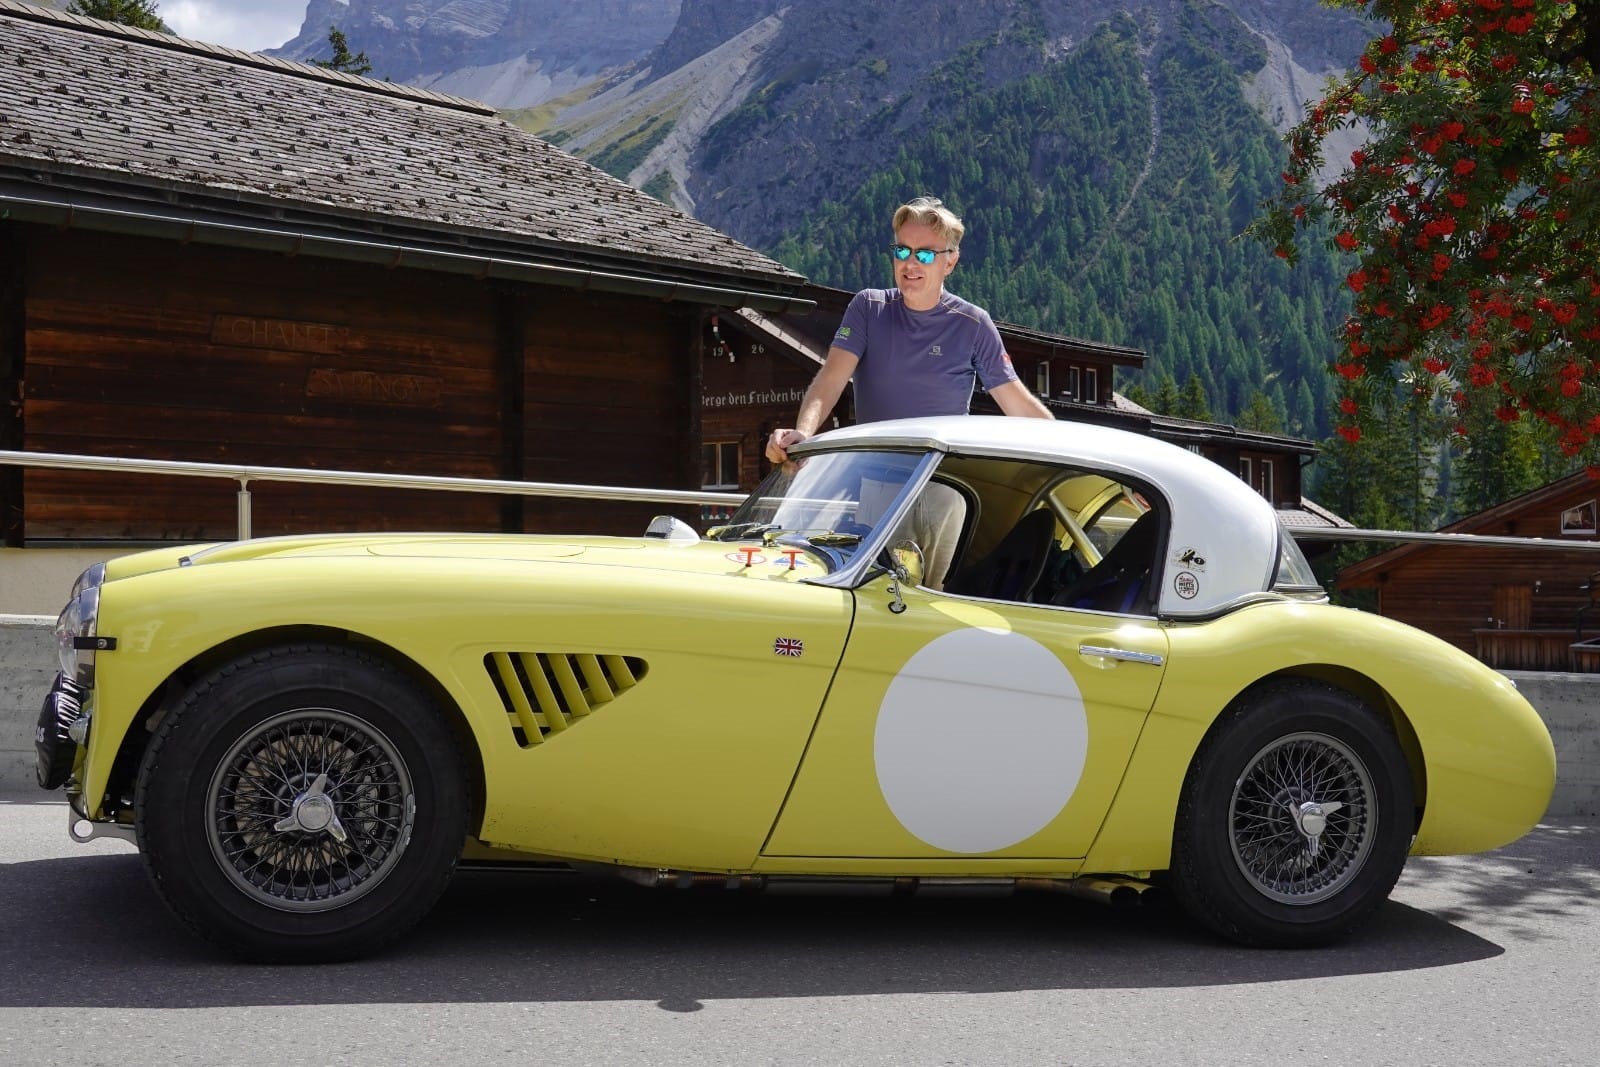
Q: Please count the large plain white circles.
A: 1